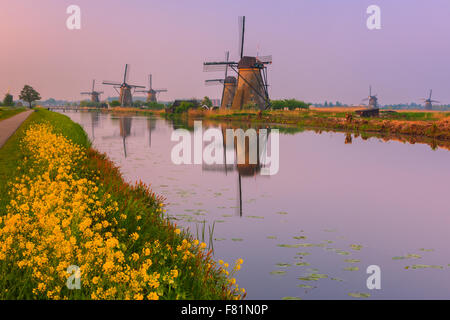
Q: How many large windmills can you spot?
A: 2